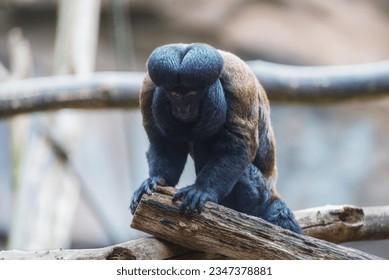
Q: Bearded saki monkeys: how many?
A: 1